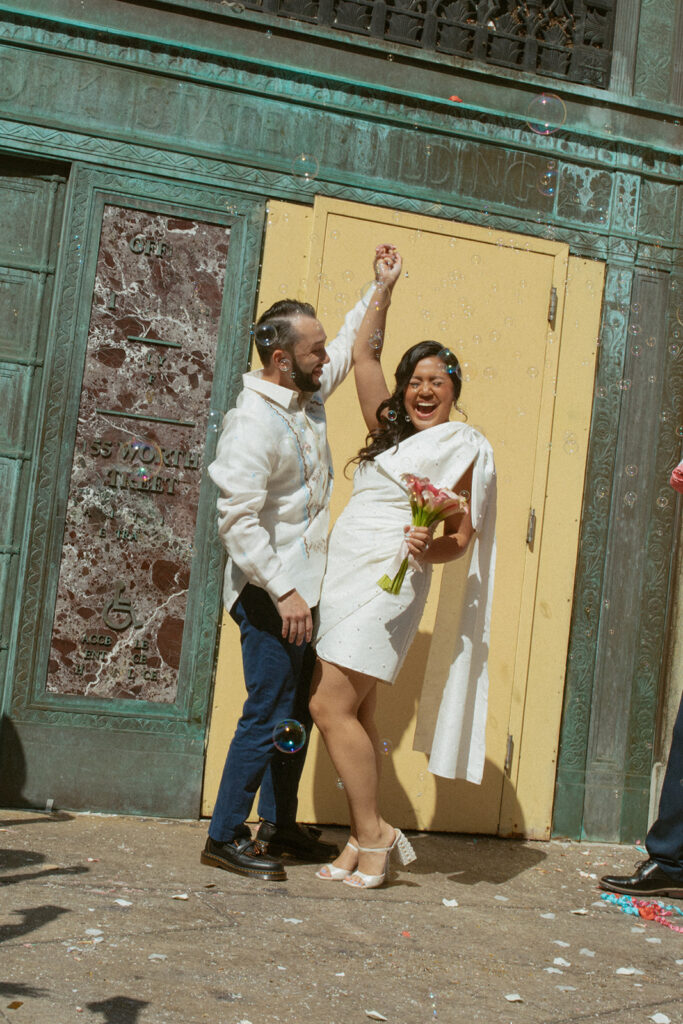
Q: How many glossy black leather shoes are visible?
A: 3